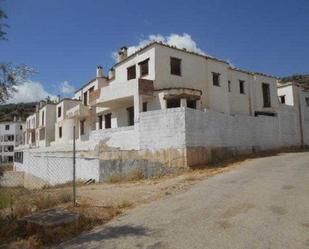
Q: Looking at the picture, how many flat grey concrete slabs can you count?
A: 1